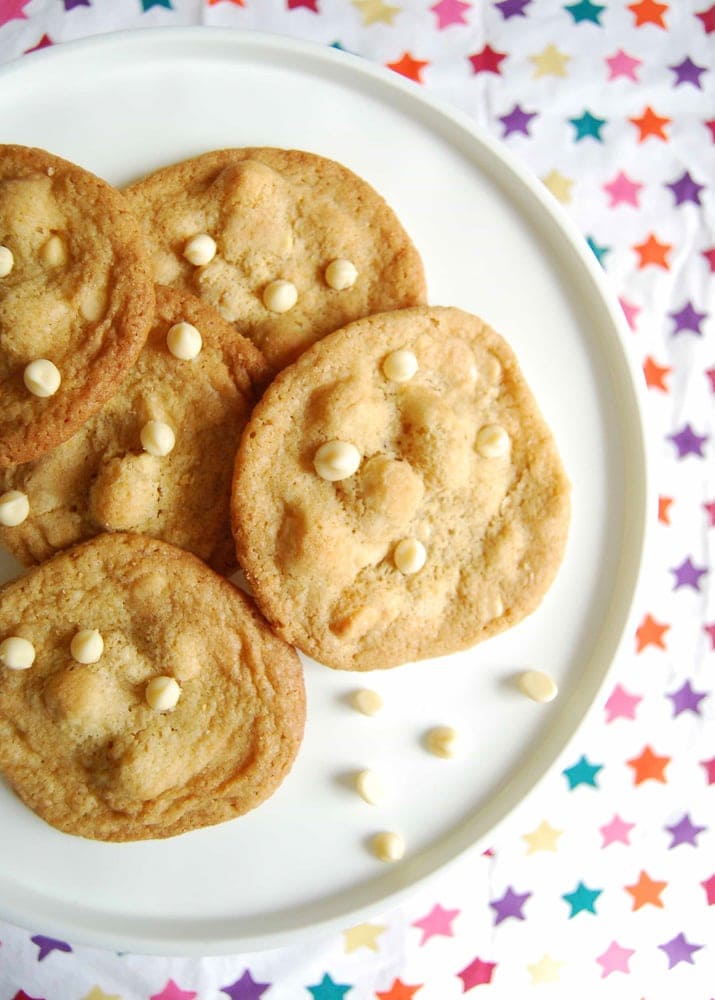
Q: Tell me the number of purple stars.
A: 14